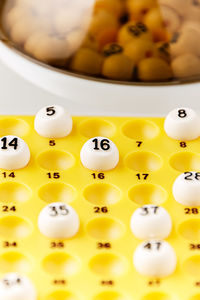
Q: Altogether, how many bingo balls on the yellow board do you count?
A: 9